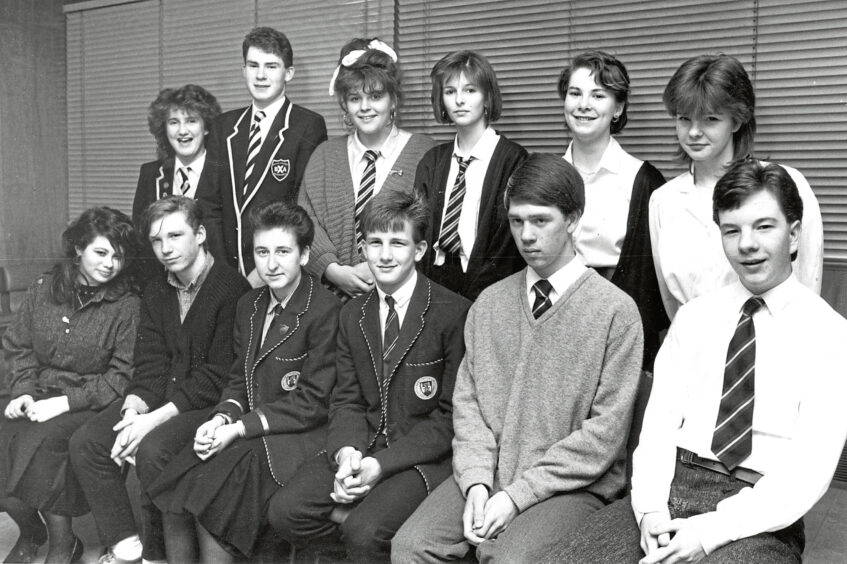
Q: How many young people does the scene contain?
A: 12